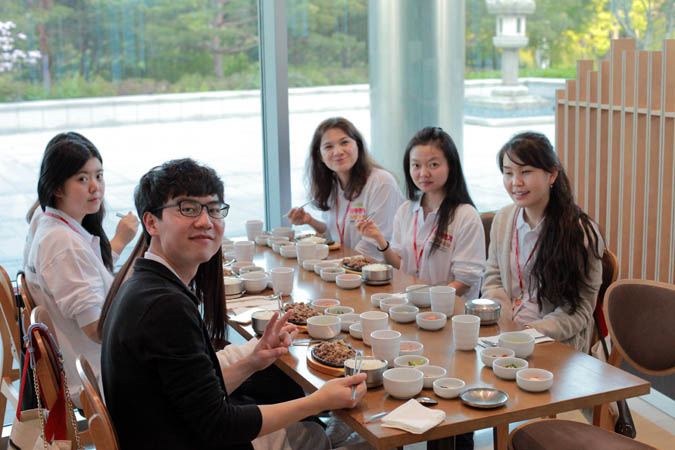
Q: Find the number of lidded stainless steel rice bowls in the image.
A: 1